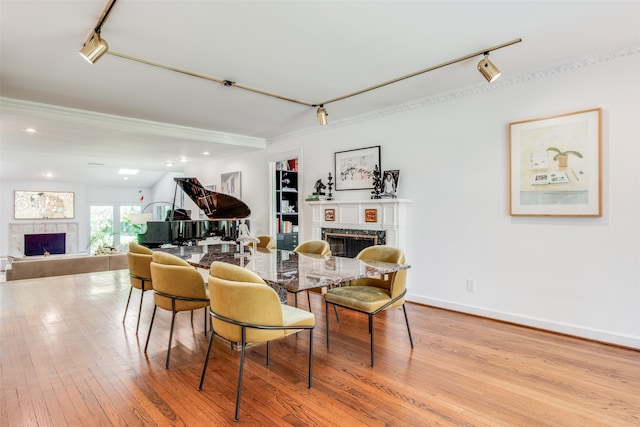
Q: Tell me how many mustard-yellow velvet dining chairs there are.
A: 6